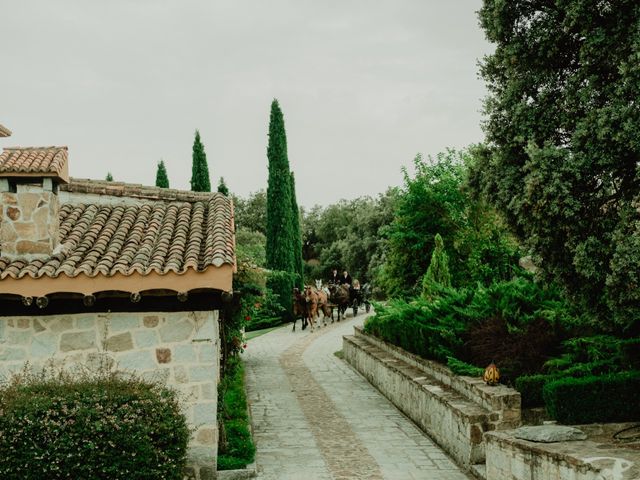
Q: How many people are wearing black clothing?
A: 2